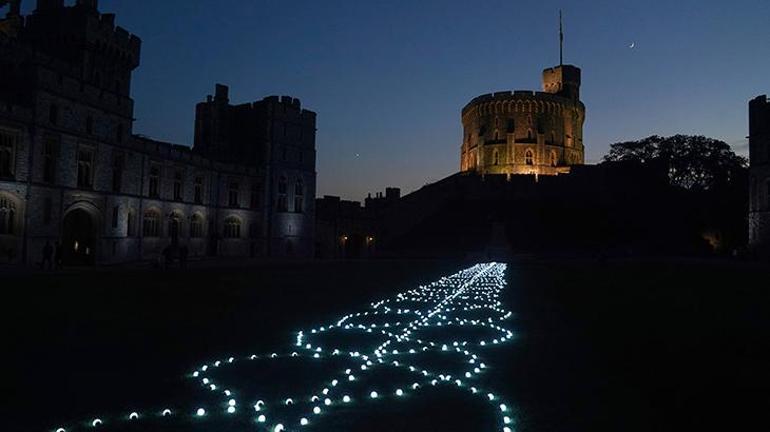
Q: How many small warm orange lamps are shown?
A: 2